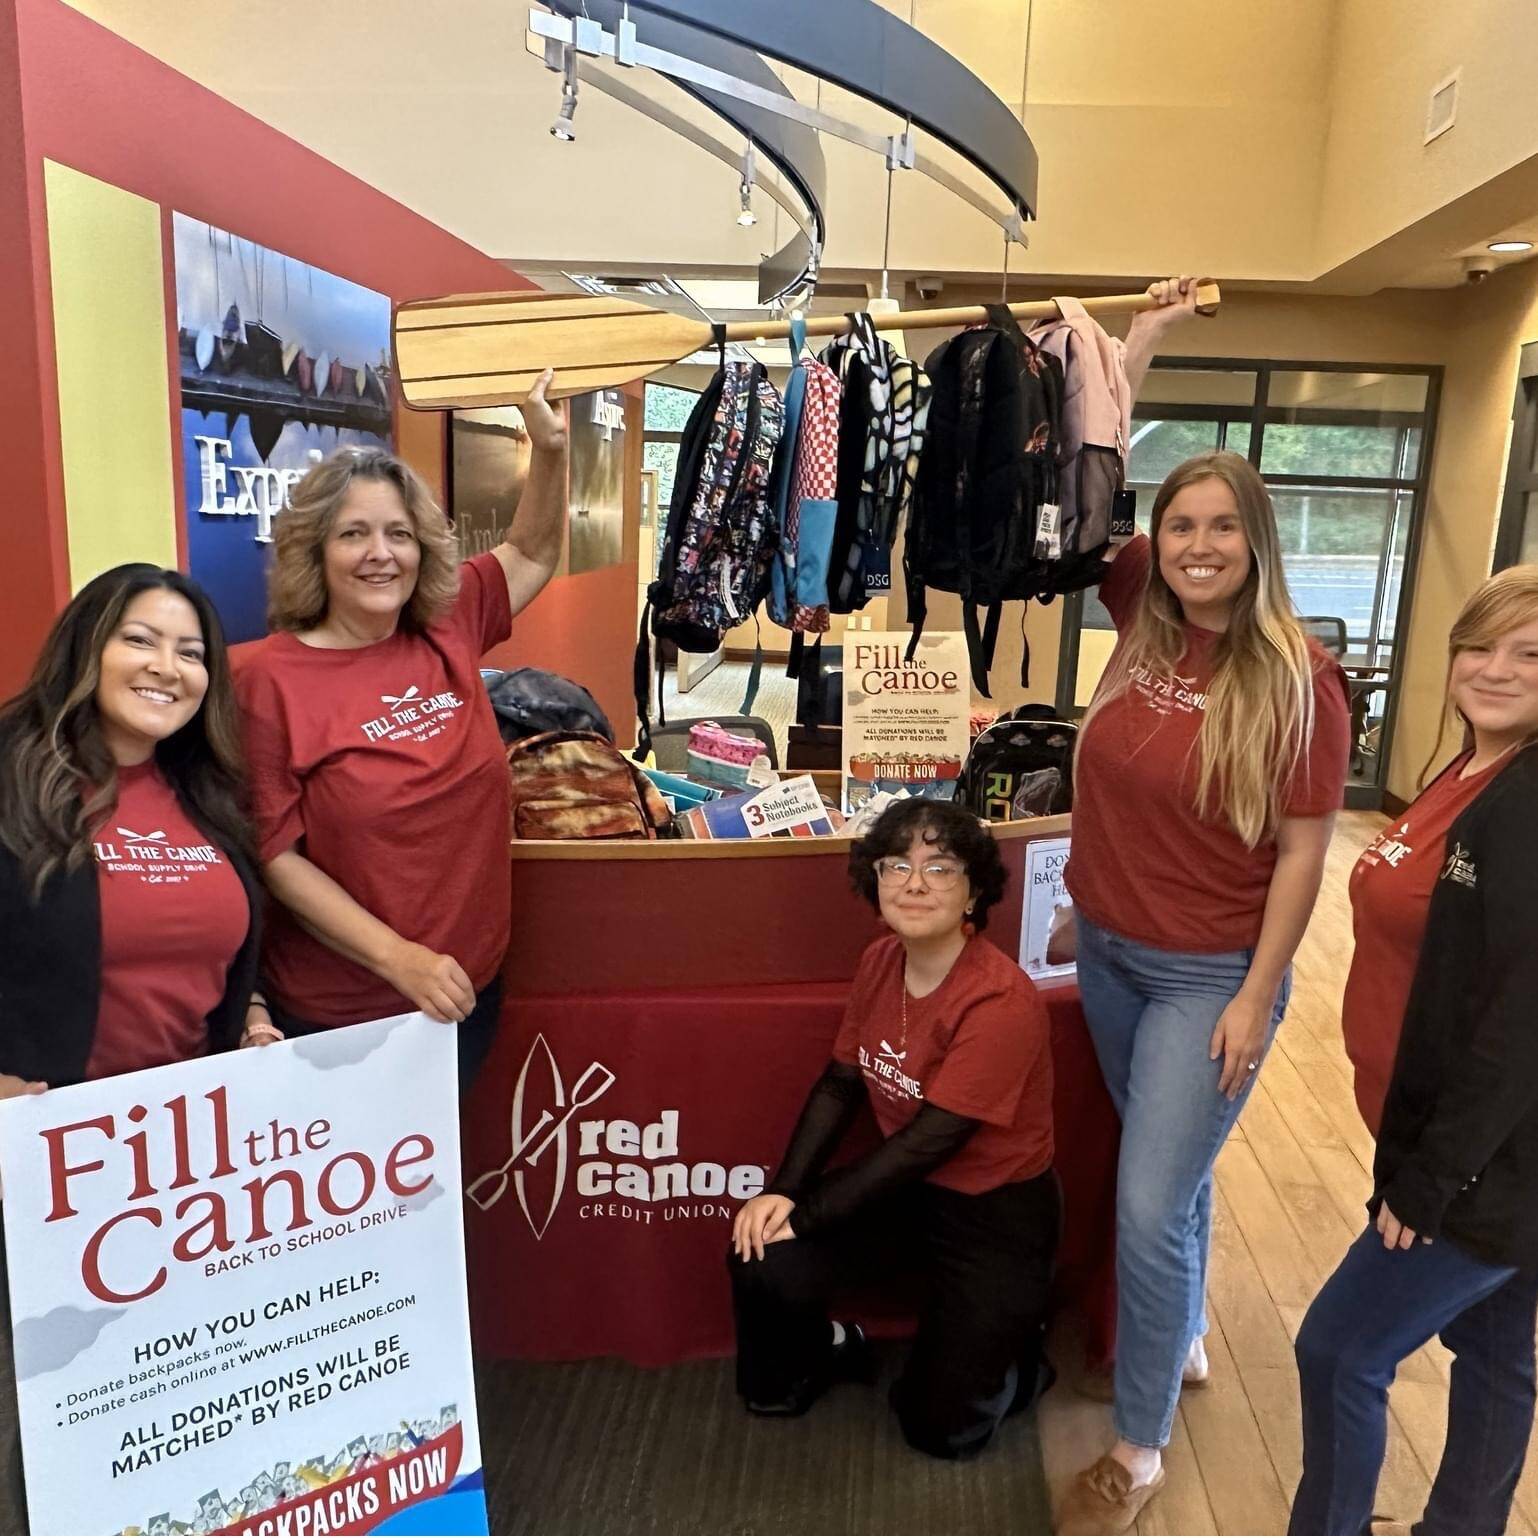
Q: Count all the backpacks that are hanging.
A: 5